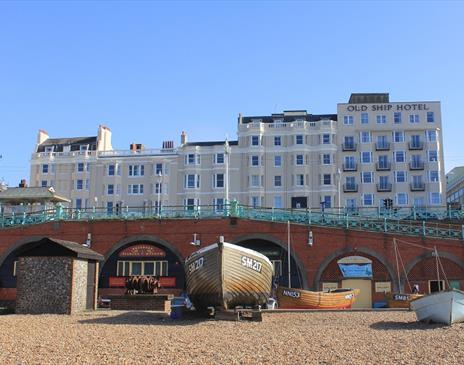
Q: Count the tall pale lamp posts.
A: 3